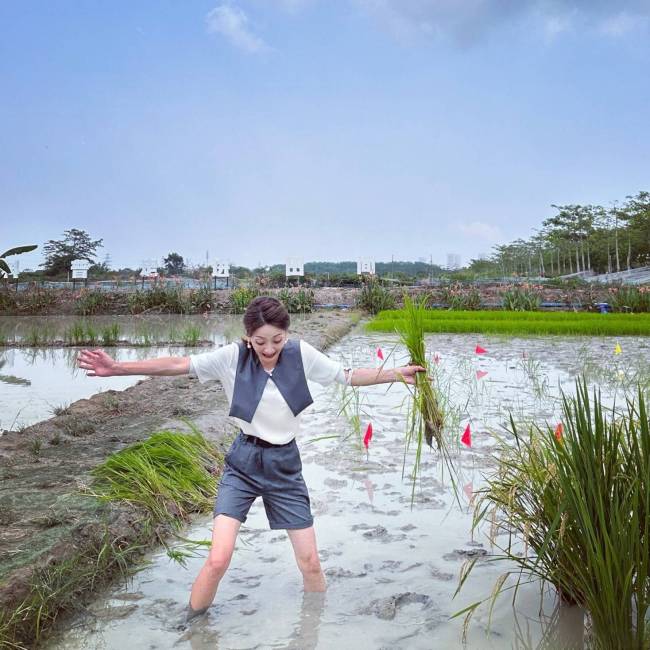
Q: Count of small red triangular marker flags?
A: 5